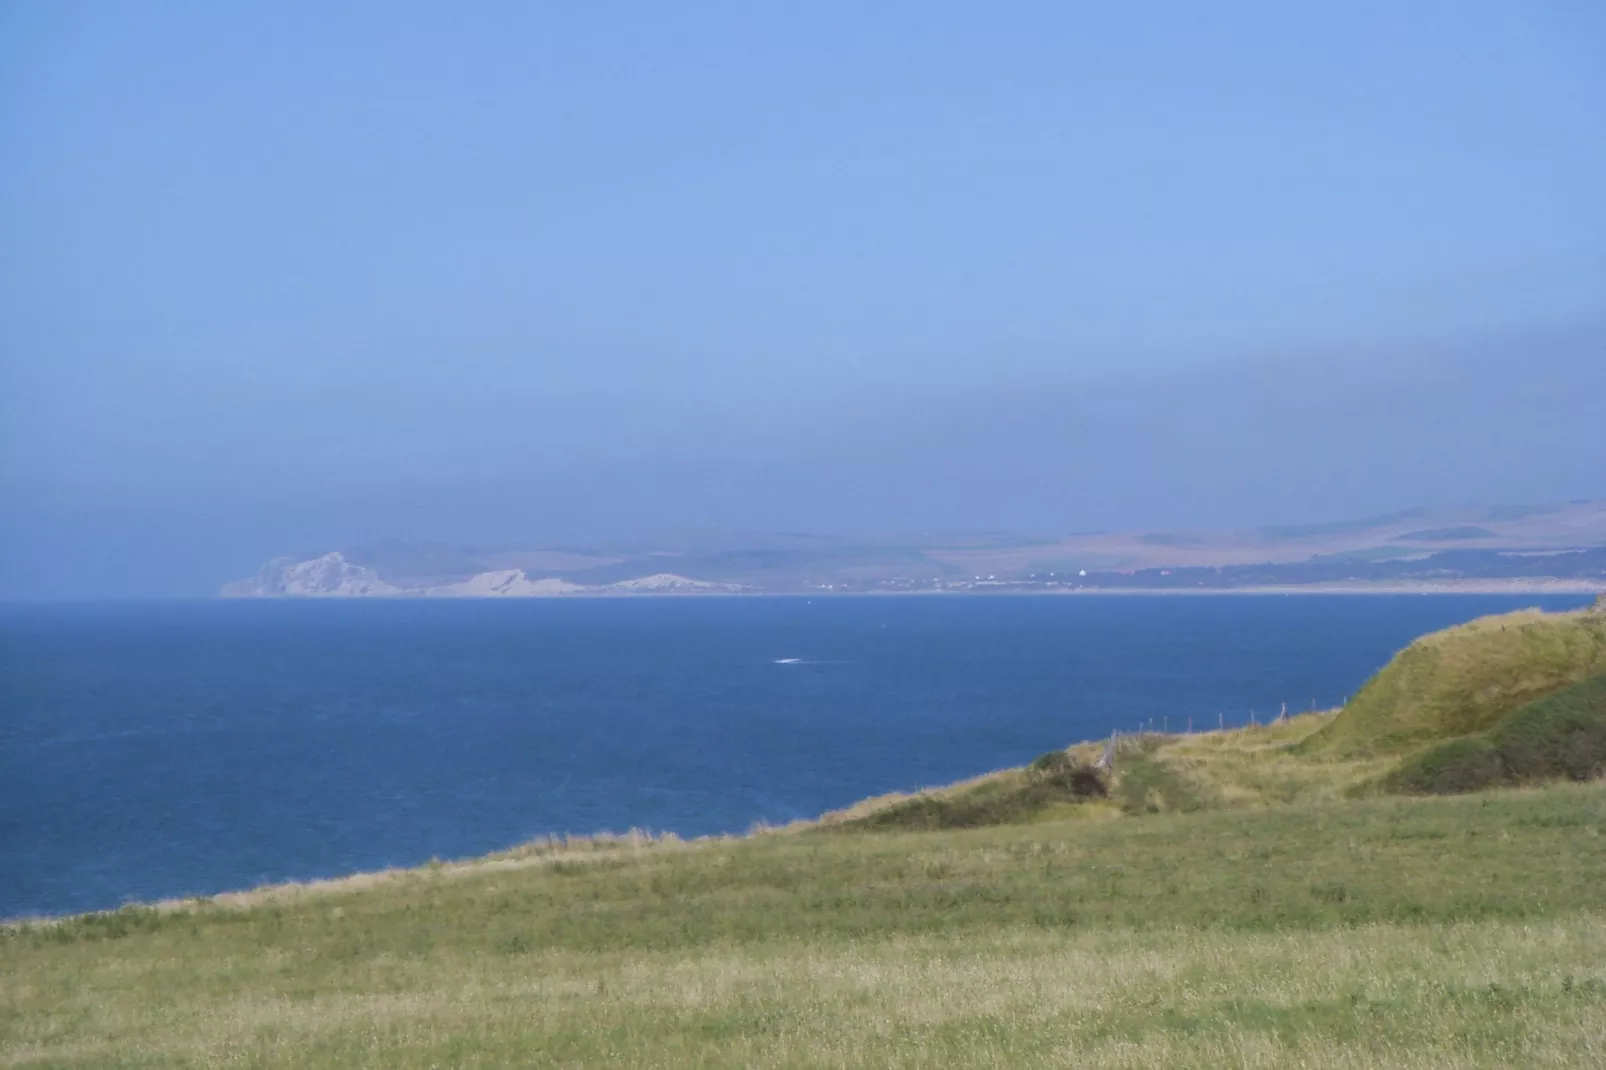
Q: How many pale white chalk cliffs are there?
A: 3